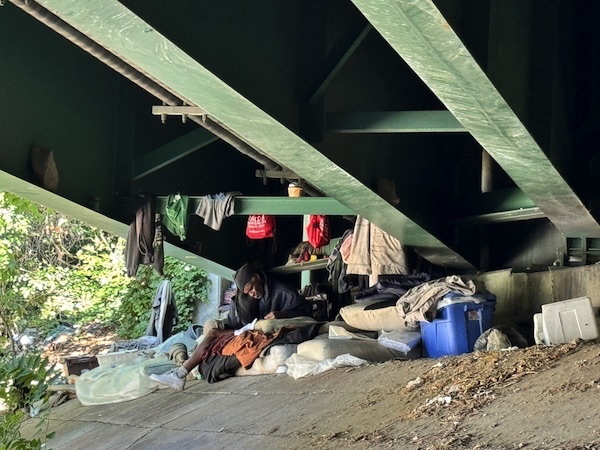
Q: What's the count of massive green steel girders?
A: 3